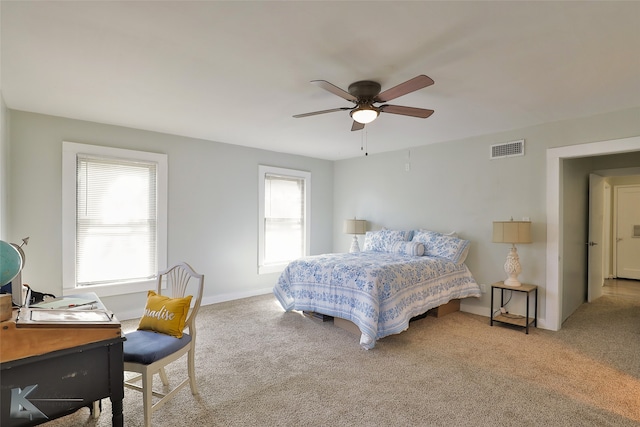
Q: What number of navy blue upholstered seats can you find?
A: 1